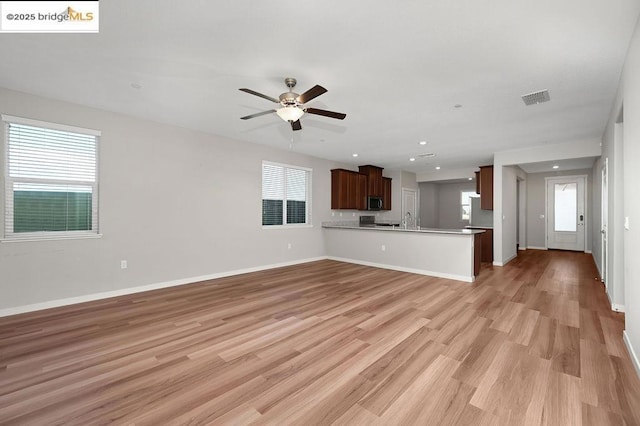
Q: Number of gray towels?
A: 0